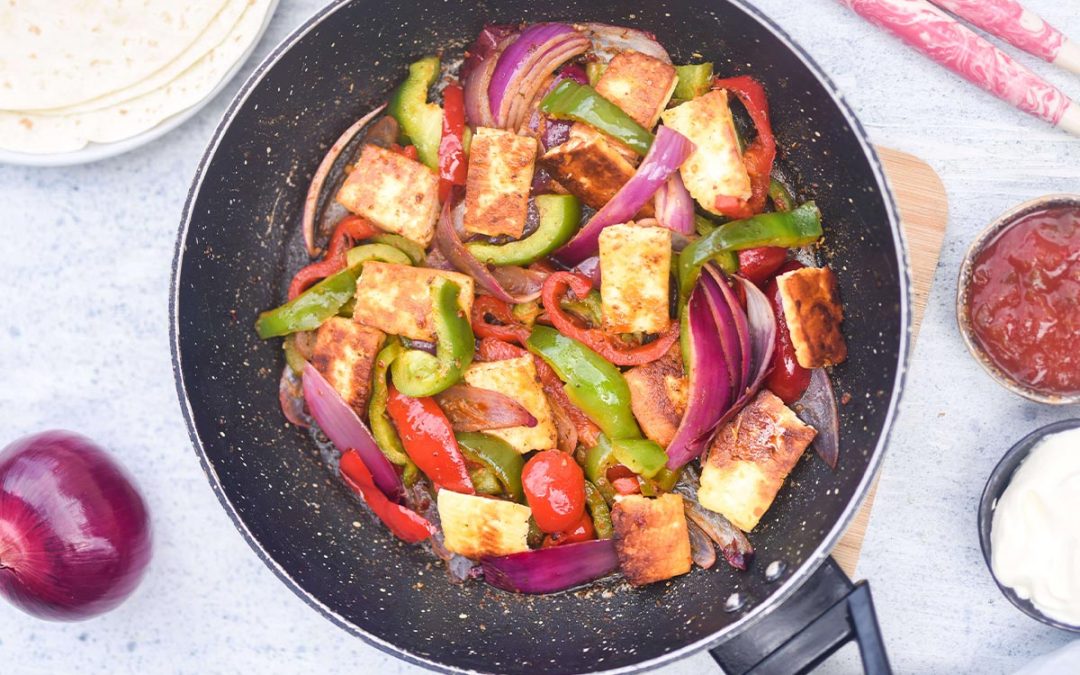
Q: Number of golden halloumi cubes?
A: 14